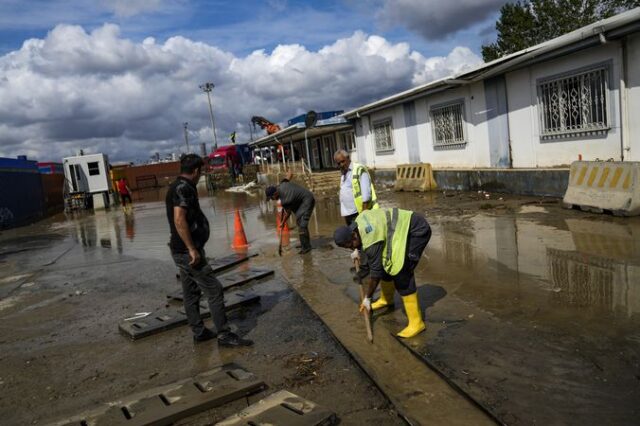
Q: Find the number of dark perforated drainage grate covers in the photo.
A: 5